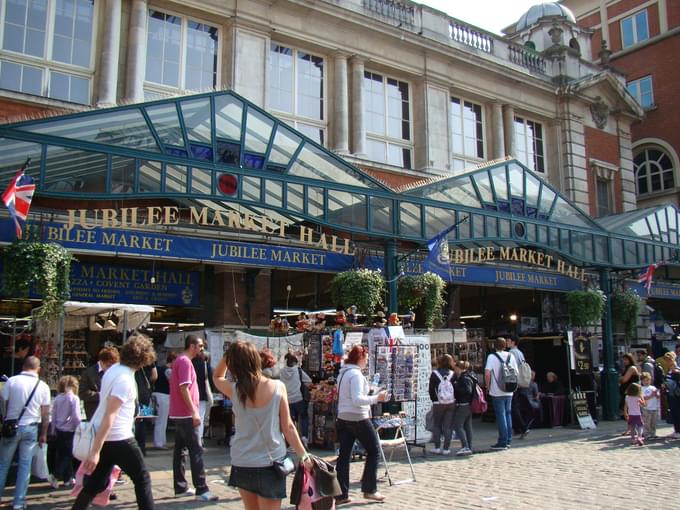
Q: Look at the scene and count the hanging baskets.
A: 5